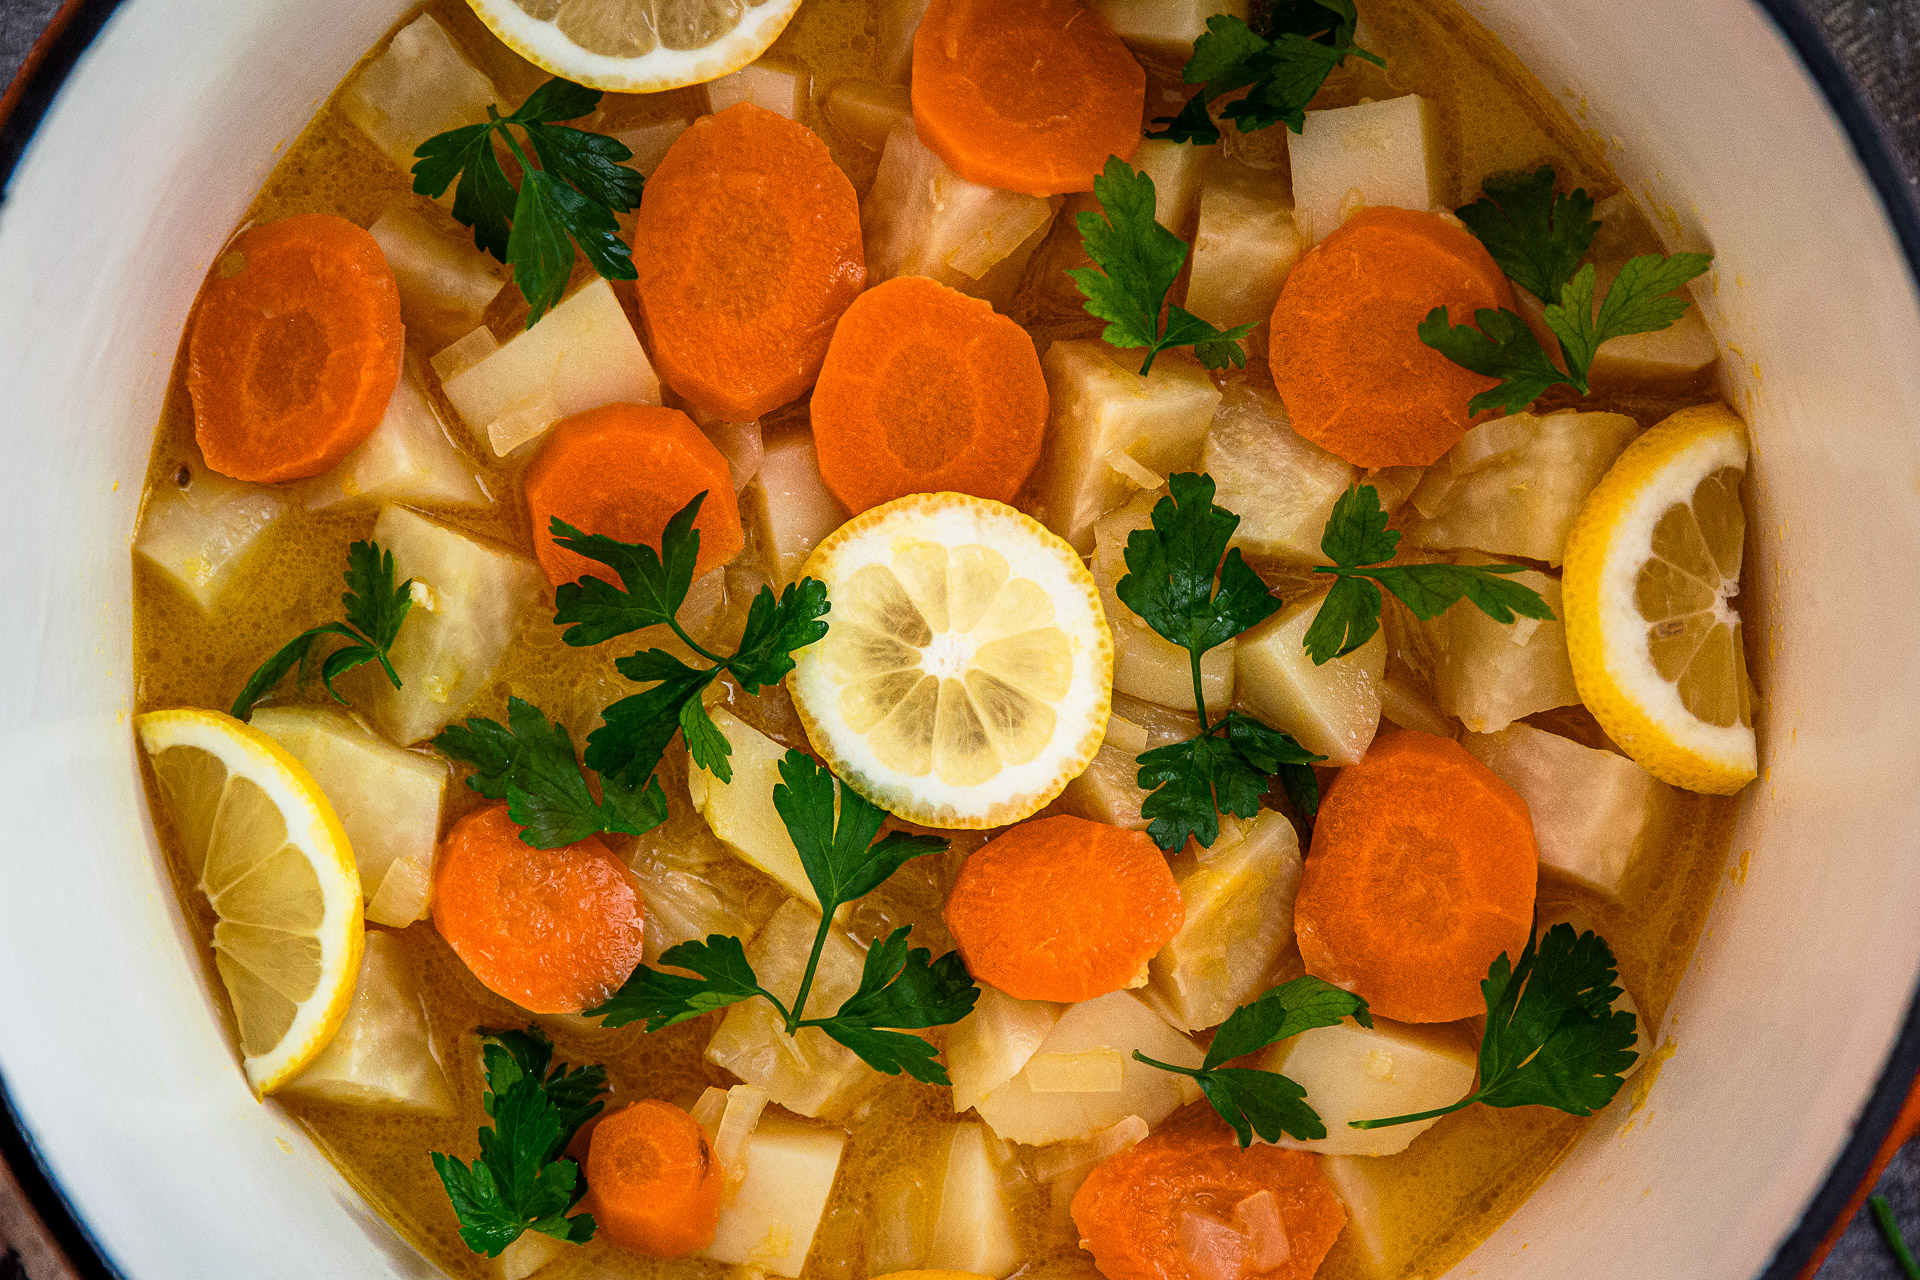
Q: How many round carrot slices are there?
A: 11